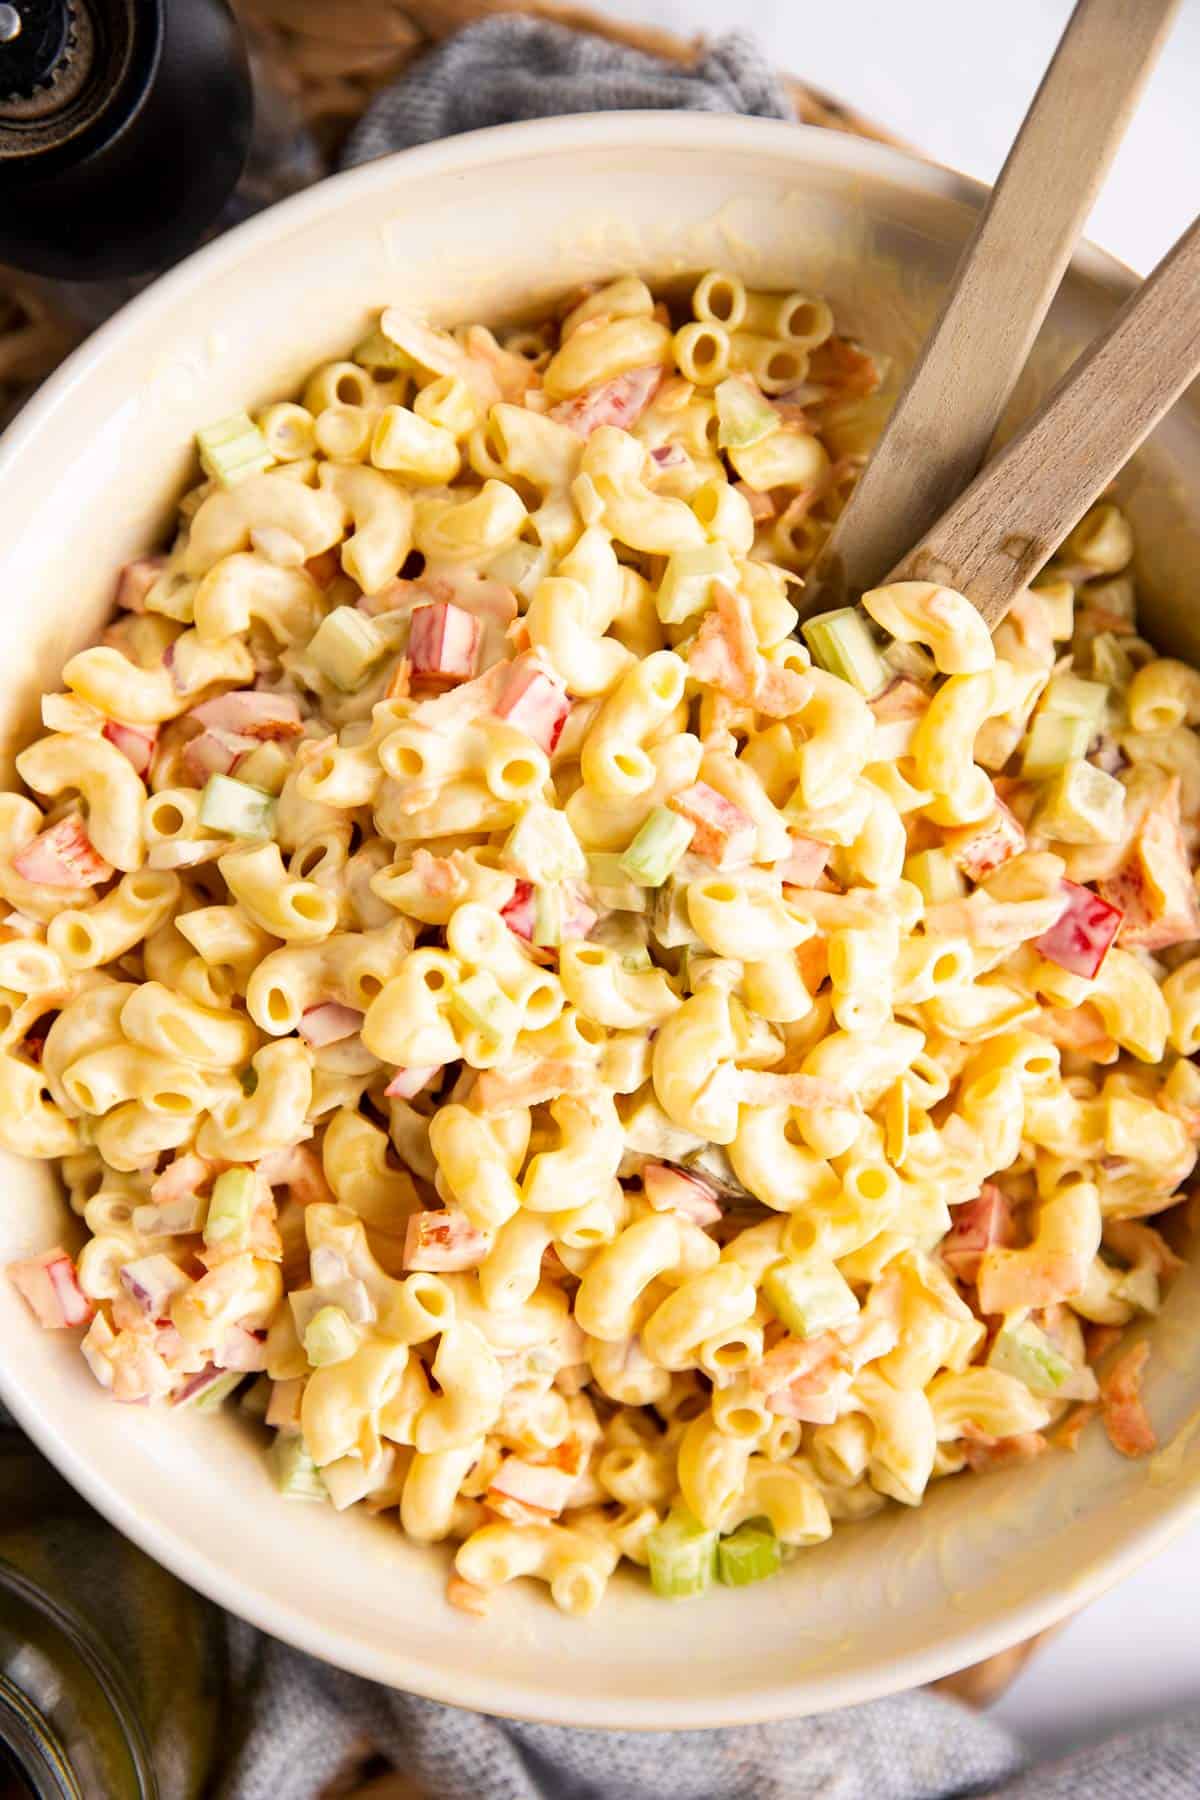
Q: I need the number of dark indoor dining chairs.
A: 0